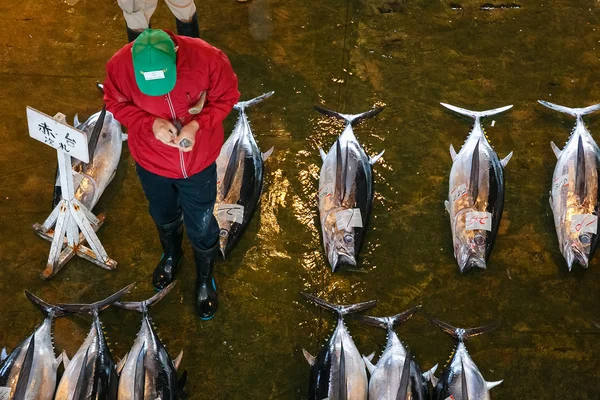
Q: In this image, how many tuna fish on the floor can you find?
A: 11